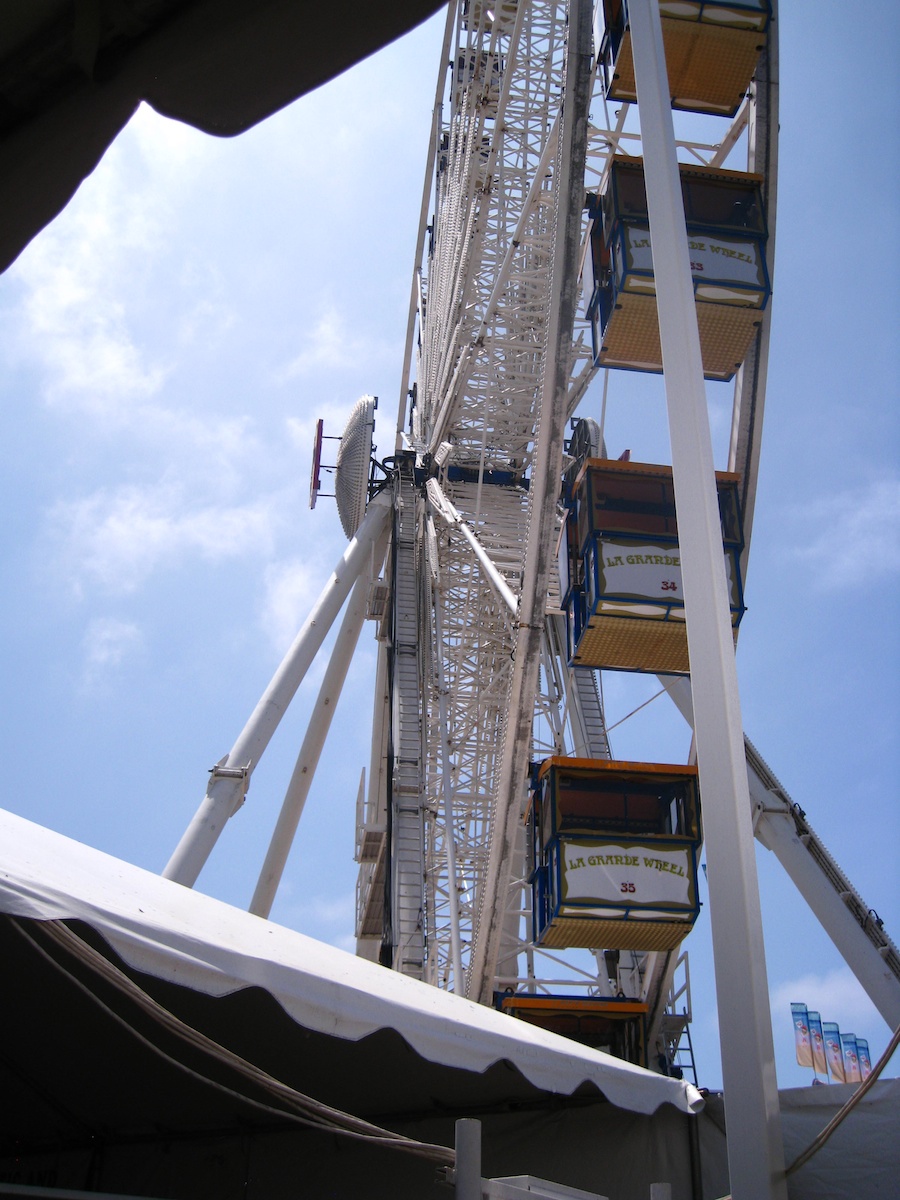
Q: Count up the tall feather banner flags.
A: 5